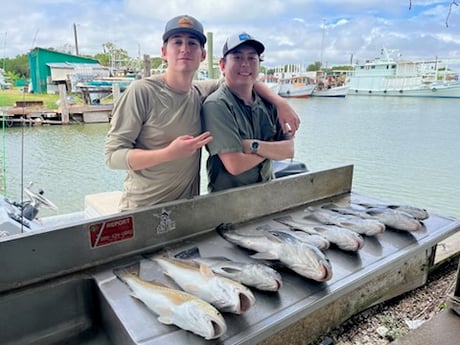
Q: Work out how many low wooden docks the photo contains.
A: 1